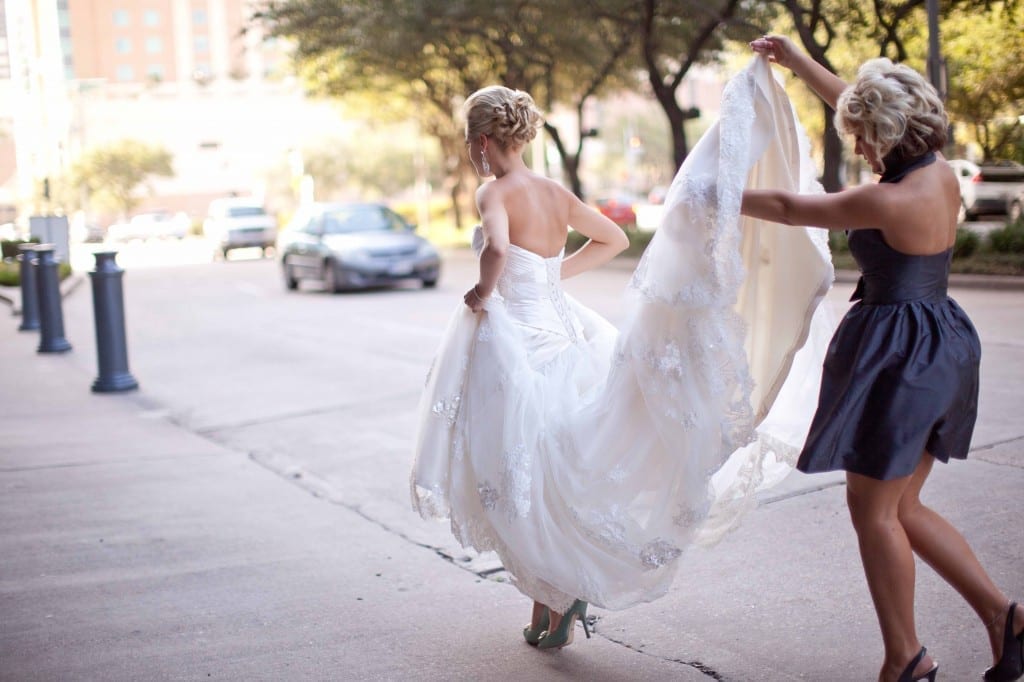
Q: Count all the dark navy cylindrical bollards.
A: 3